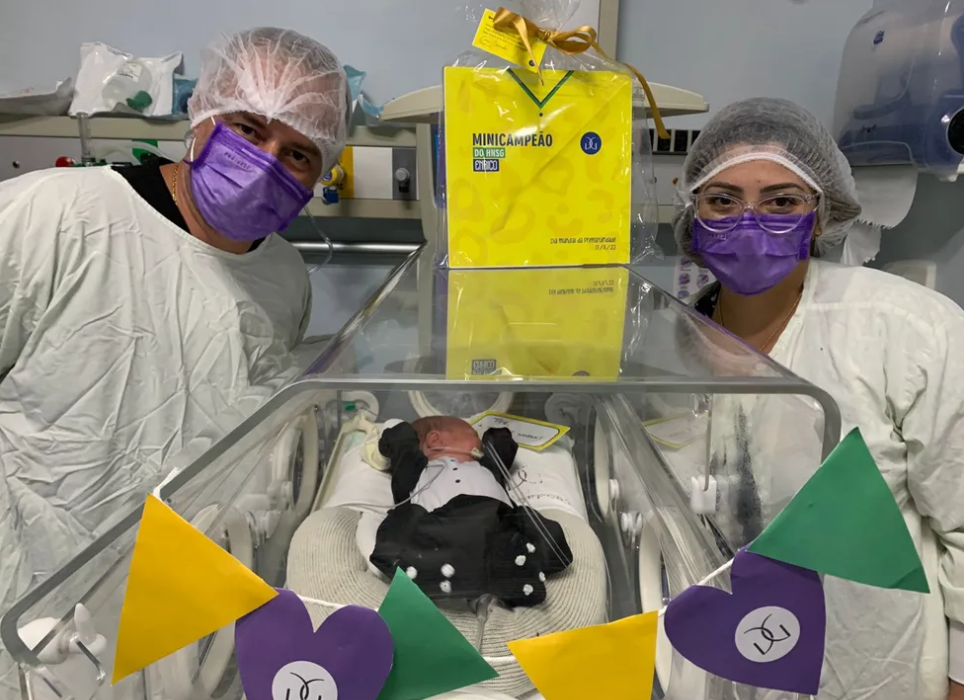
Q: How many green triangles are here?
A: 2